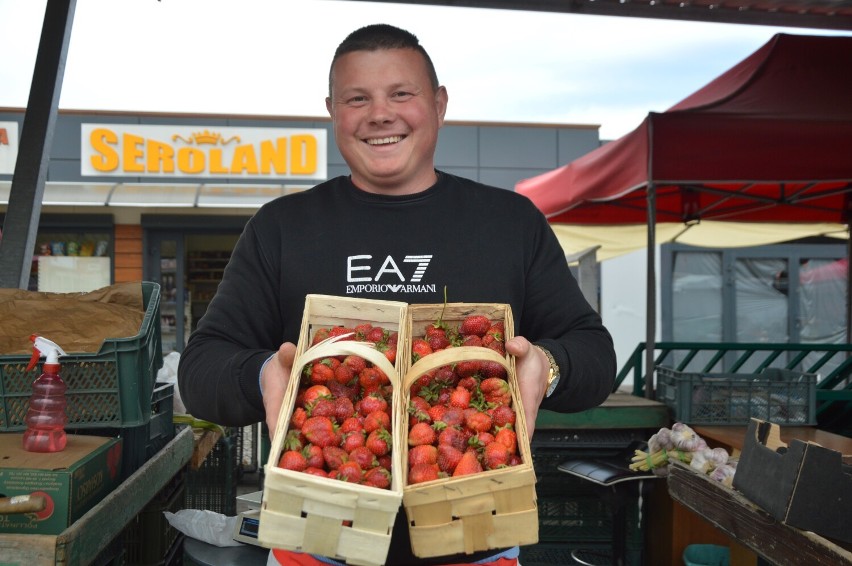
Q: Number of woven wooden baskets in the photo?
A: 2